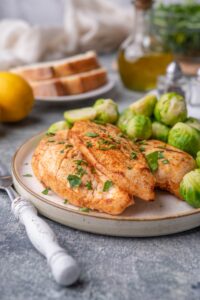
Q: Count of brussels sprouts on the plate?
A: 12